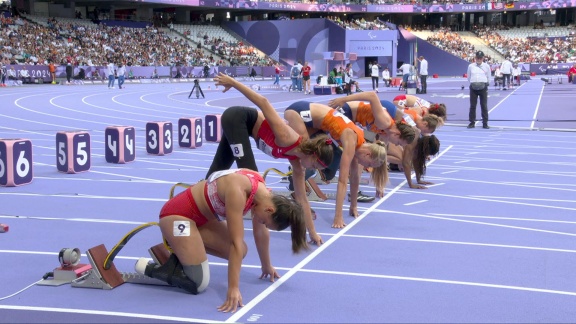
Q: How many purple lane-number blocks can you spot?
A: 6